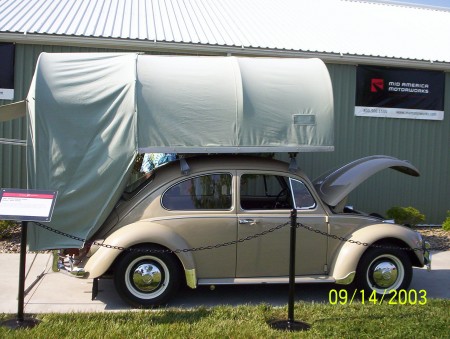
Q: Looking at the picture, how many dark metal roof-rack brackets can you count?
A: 2